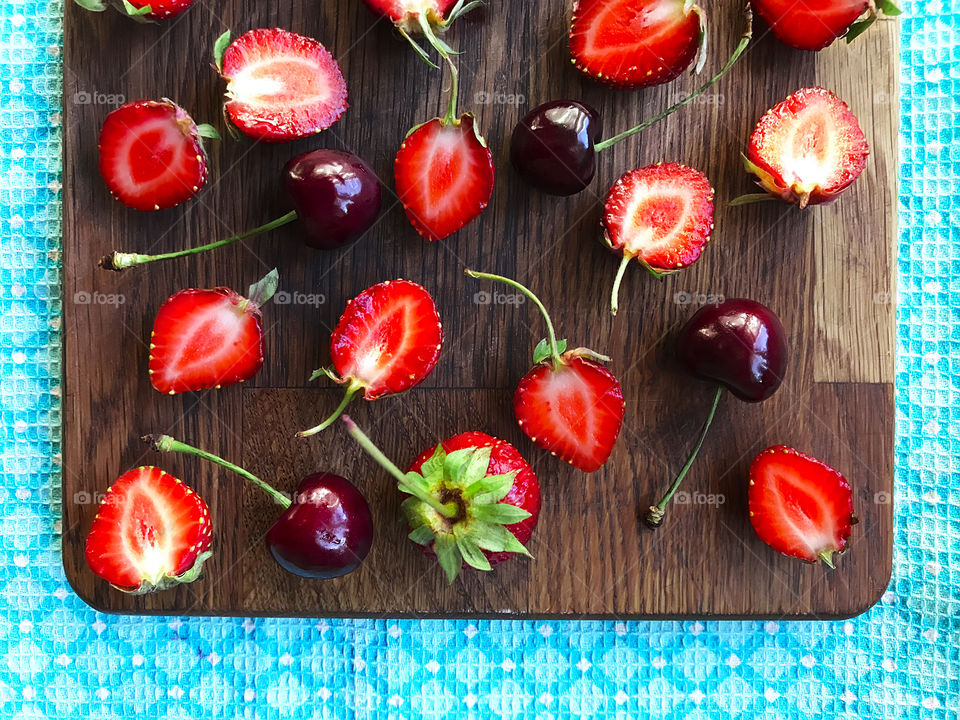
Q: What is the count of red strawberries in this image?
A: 15